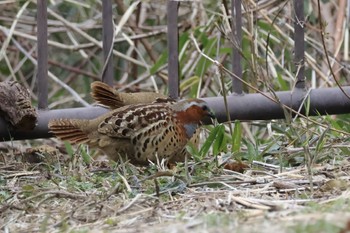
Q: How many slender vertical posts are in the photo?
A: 5